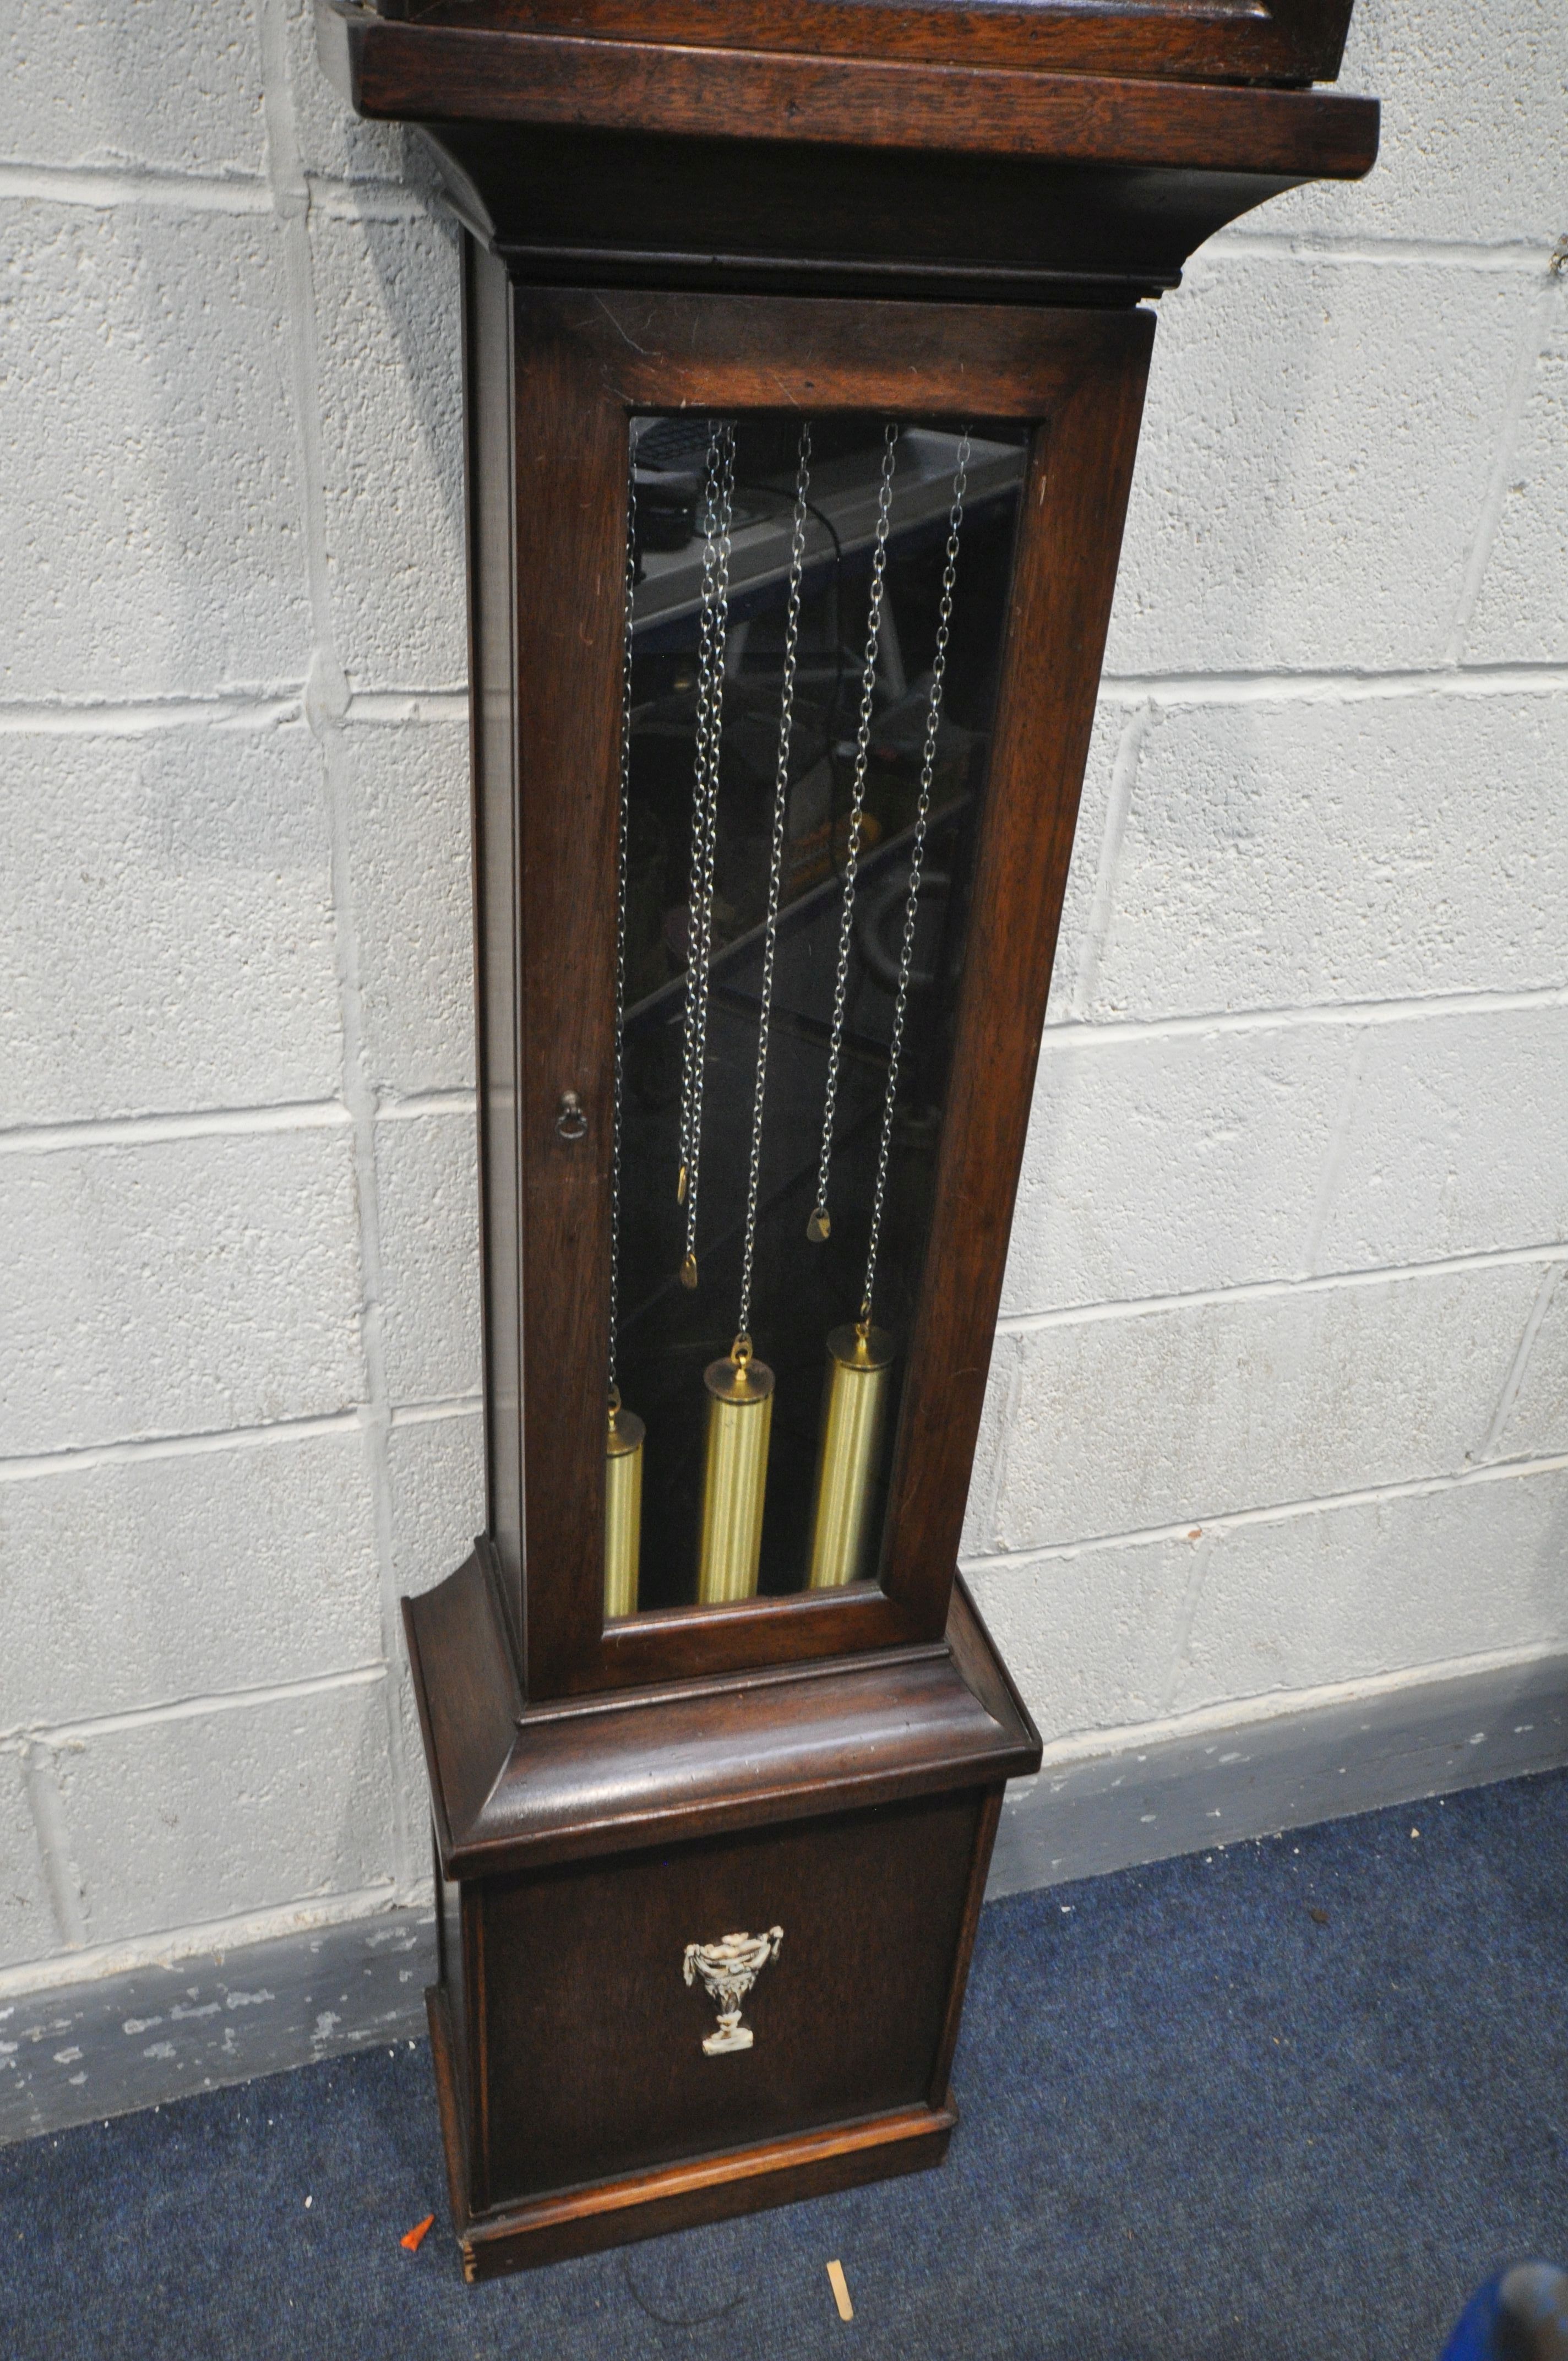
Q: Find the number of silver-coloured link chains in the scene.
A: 6